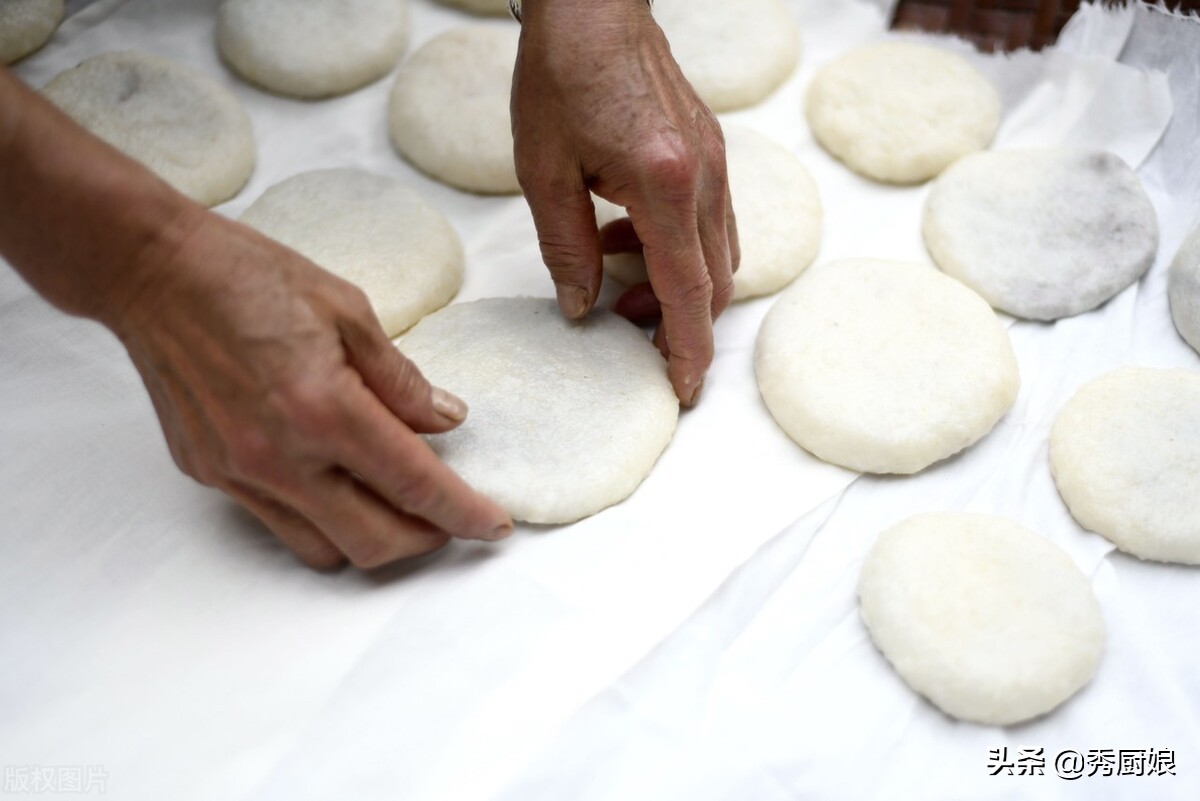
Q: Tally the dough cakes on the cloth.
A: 15